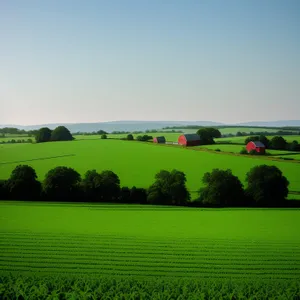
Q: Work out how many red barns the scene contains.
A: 3